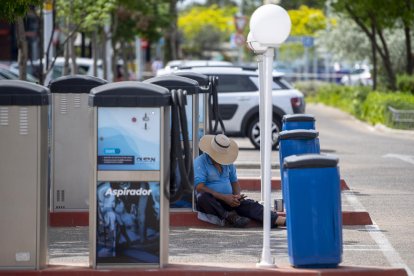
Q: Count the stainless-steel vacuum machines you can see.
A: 5